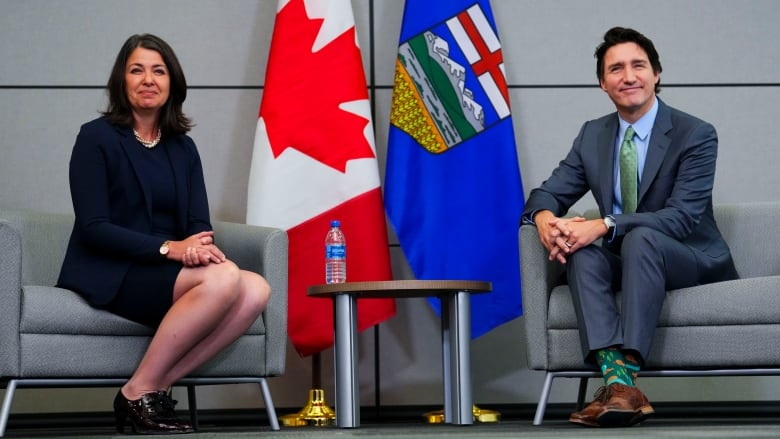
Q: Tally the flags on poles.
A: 2